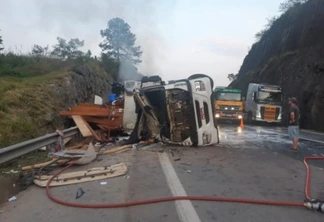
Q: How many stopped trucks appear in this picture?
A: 2